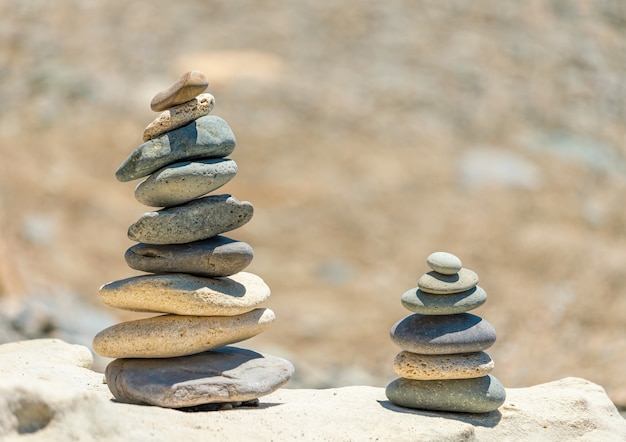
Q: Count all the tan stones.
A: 5